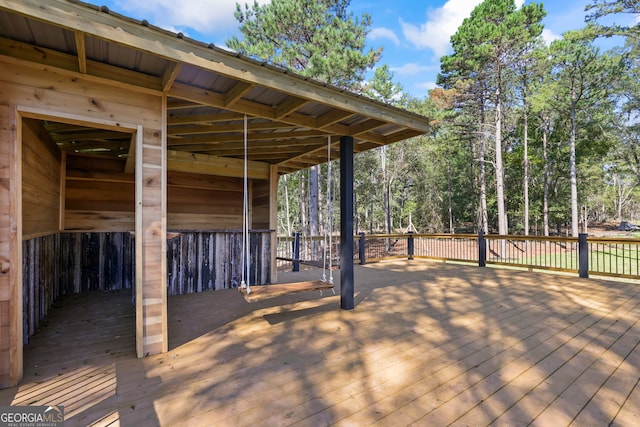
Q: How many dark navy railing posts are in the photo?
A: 5